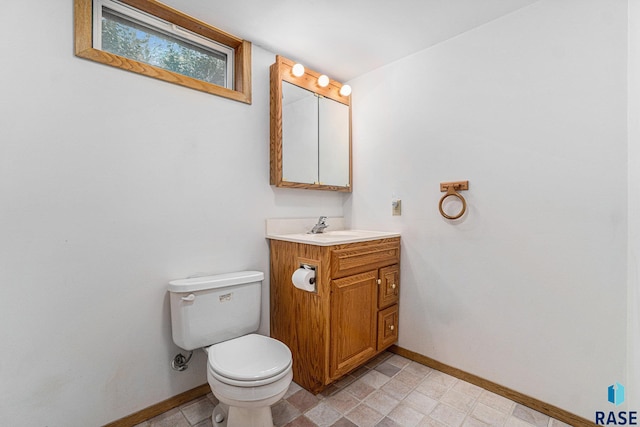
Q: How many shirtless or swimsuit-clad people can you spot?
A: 0